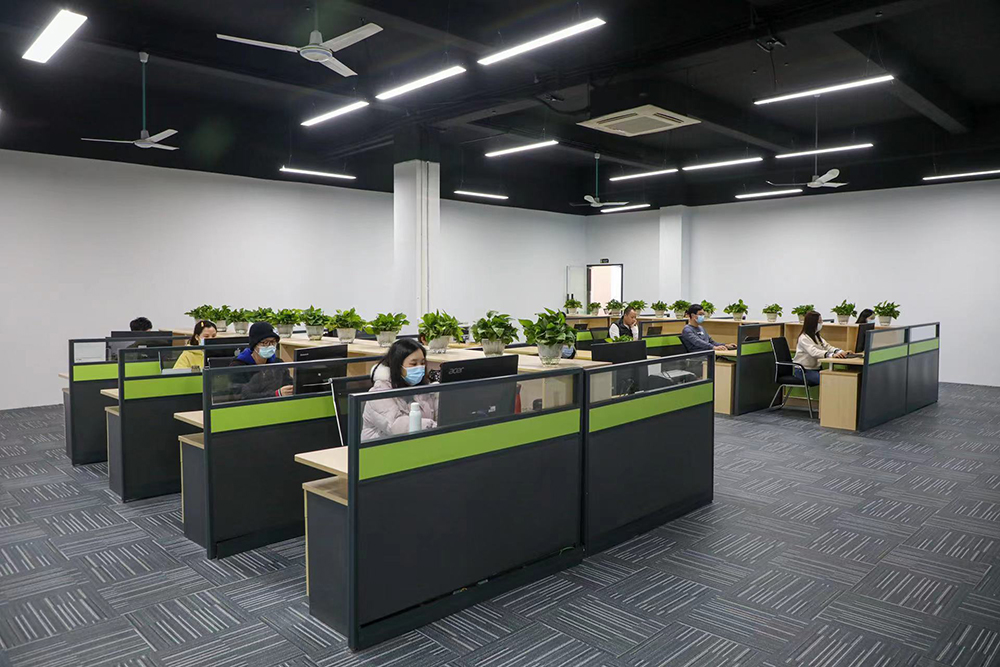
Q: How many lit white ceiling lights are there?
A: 14